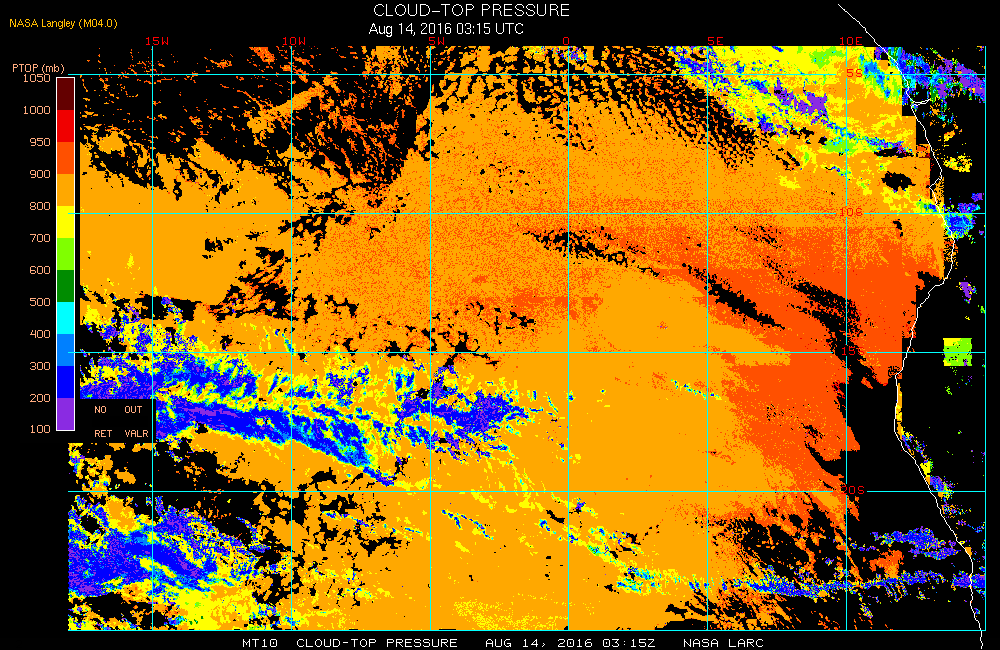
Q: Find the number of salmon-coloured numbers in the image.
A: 12